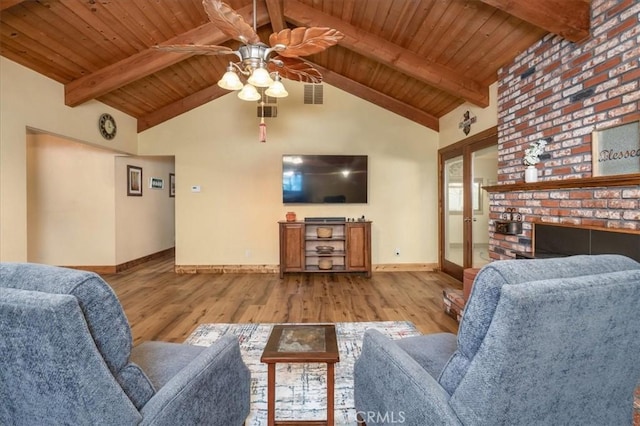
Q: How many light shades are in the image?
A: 4